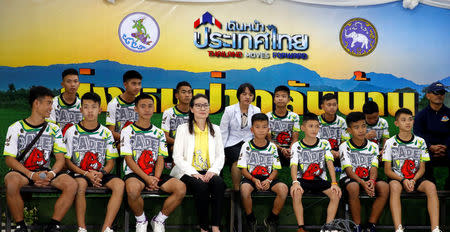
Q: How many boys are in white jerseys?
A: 13